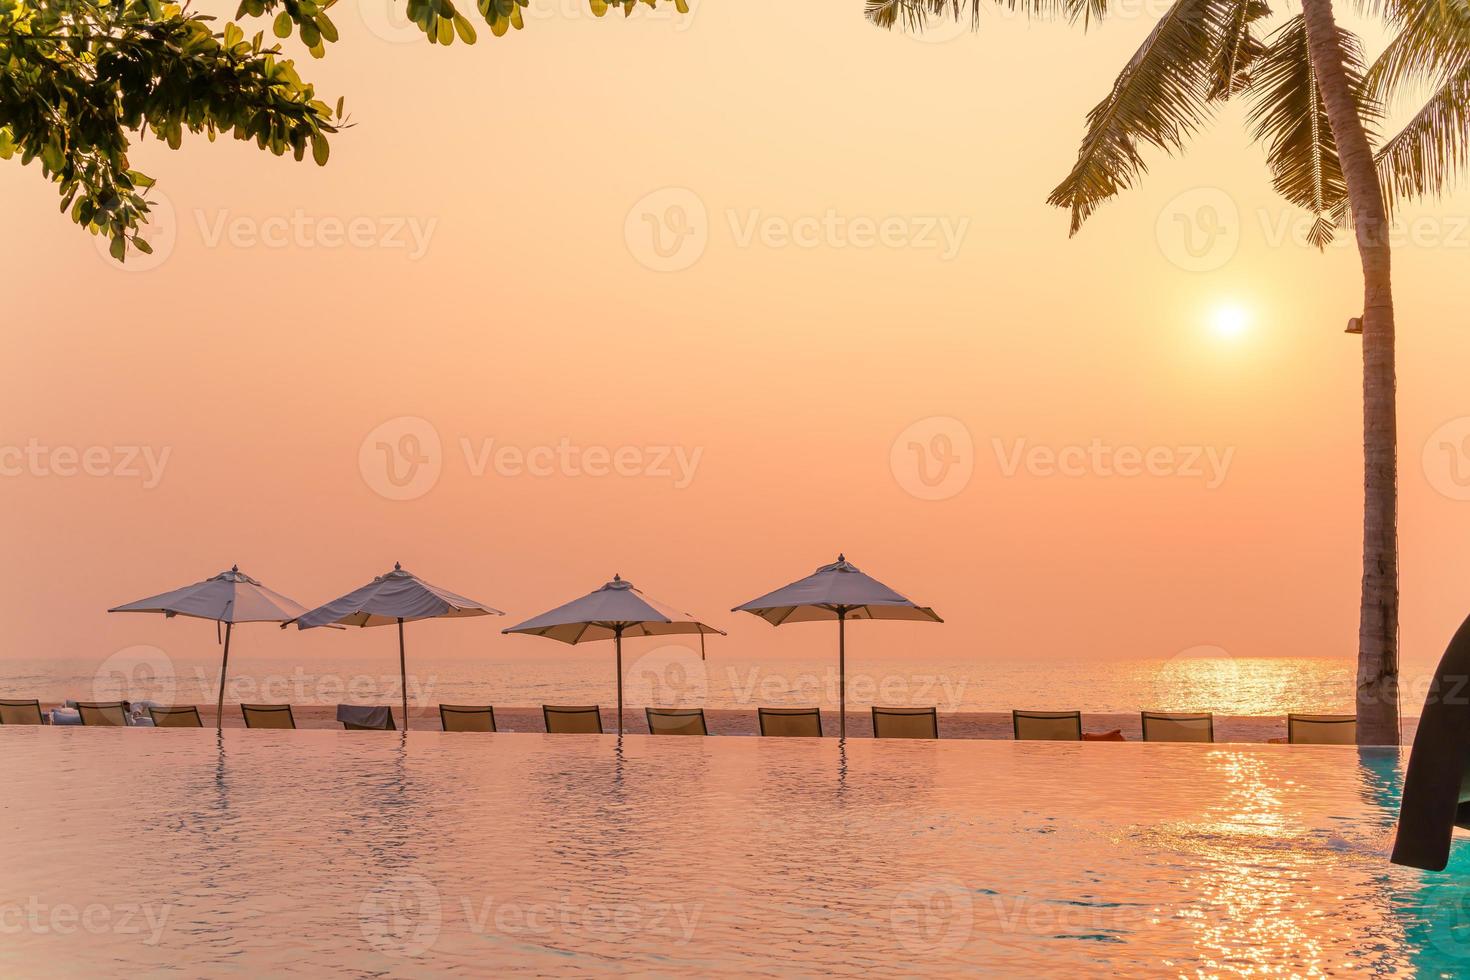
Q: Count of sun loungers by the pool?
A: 13